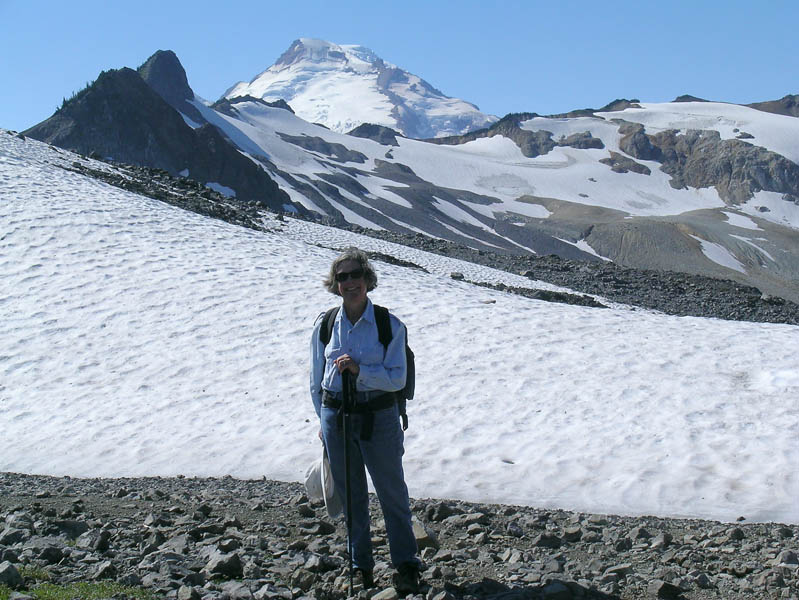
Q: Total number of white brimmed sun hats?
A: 1